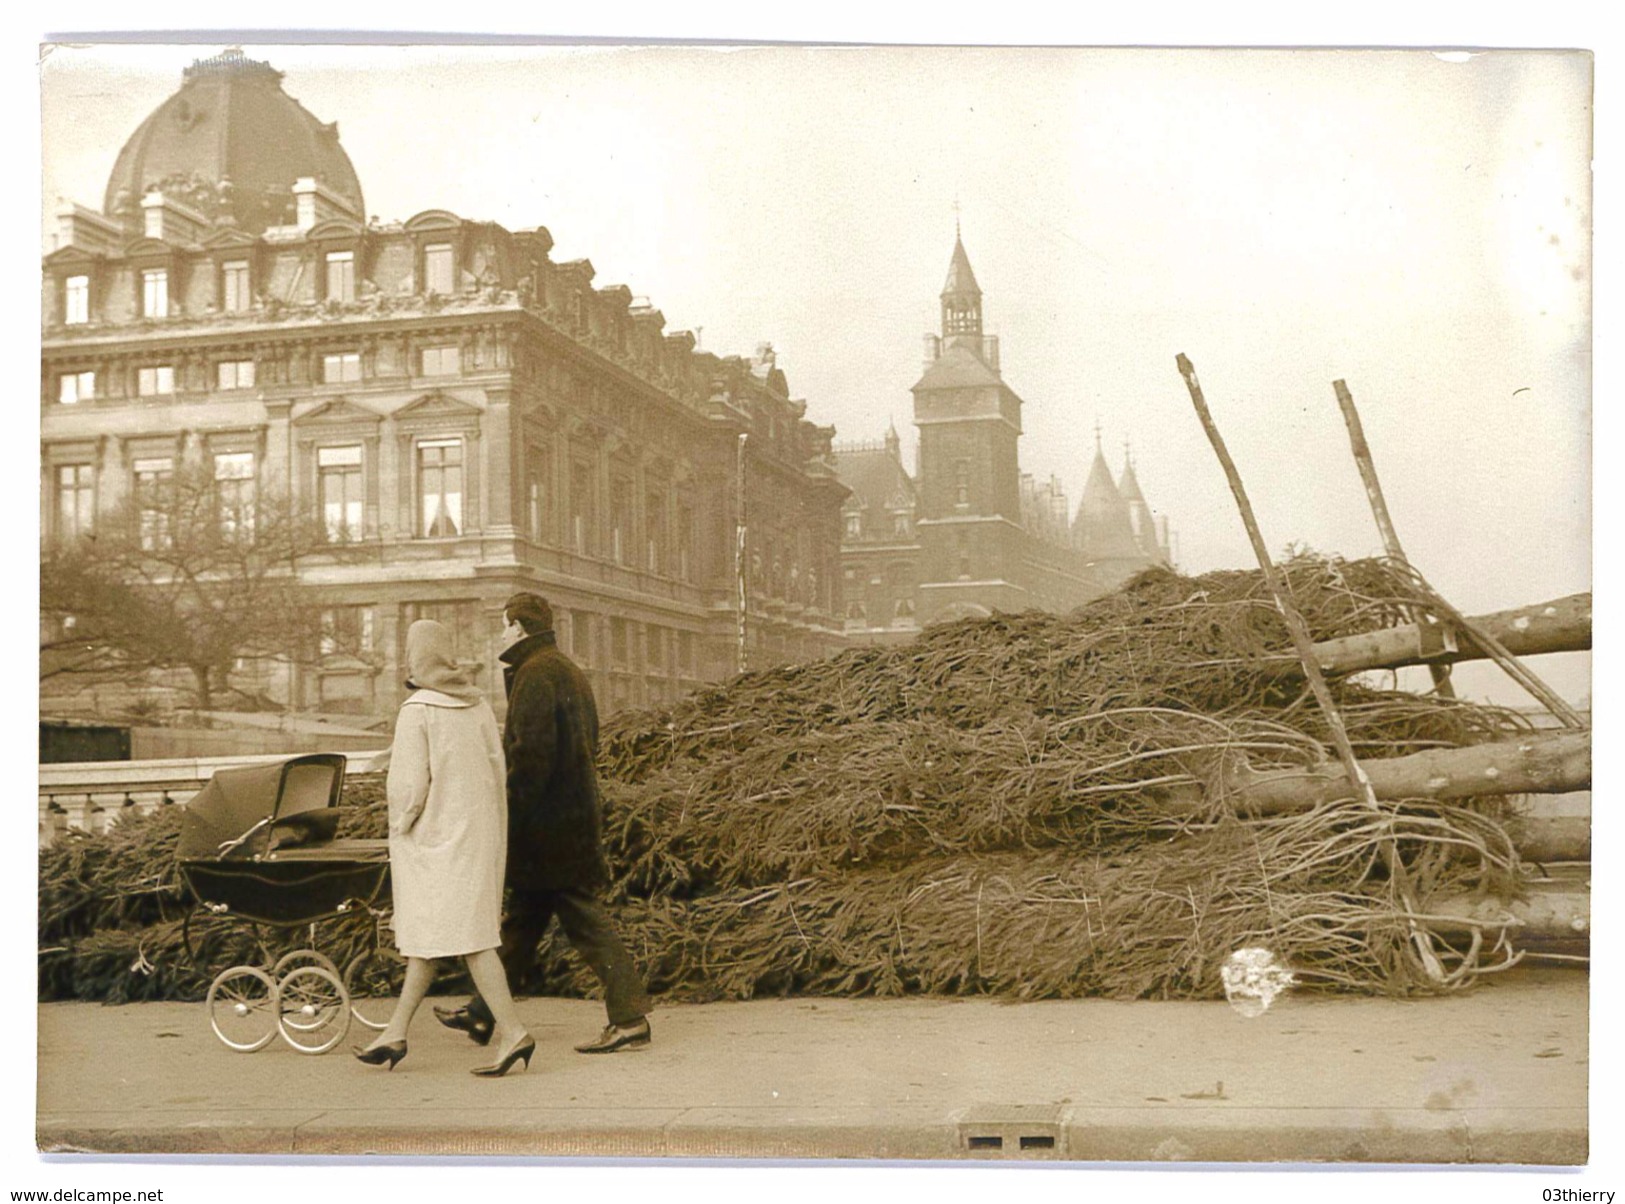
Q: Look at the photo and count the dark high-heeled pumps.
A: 2